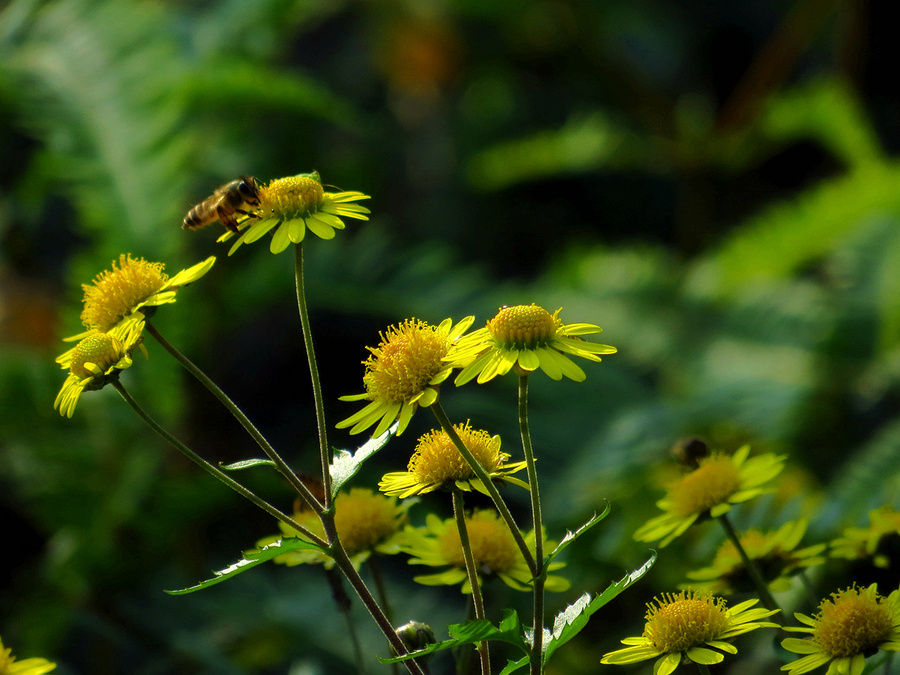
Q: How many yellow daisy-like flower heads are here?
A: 14